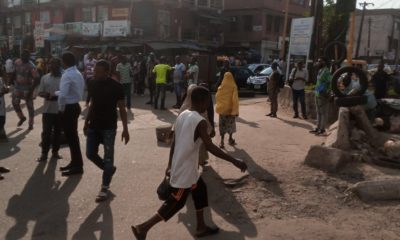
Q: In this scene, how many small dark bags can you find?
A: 1